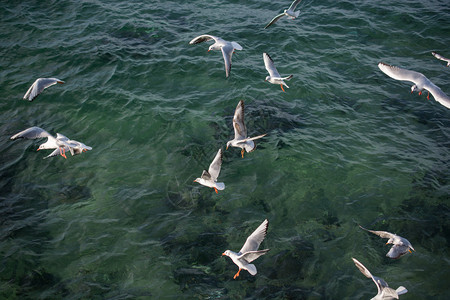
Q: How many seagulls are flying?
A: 13